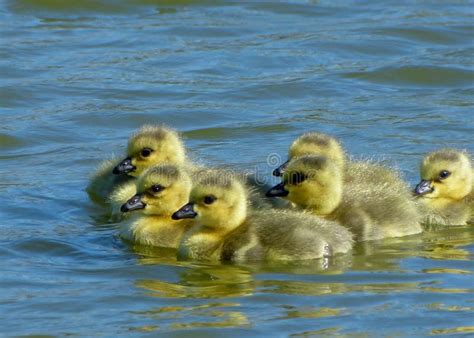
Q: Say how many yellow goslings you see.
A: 6